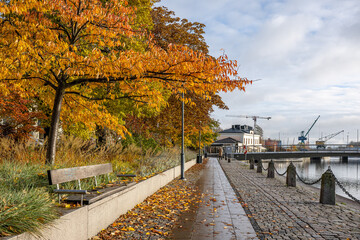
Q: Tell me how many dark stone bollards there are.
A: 5